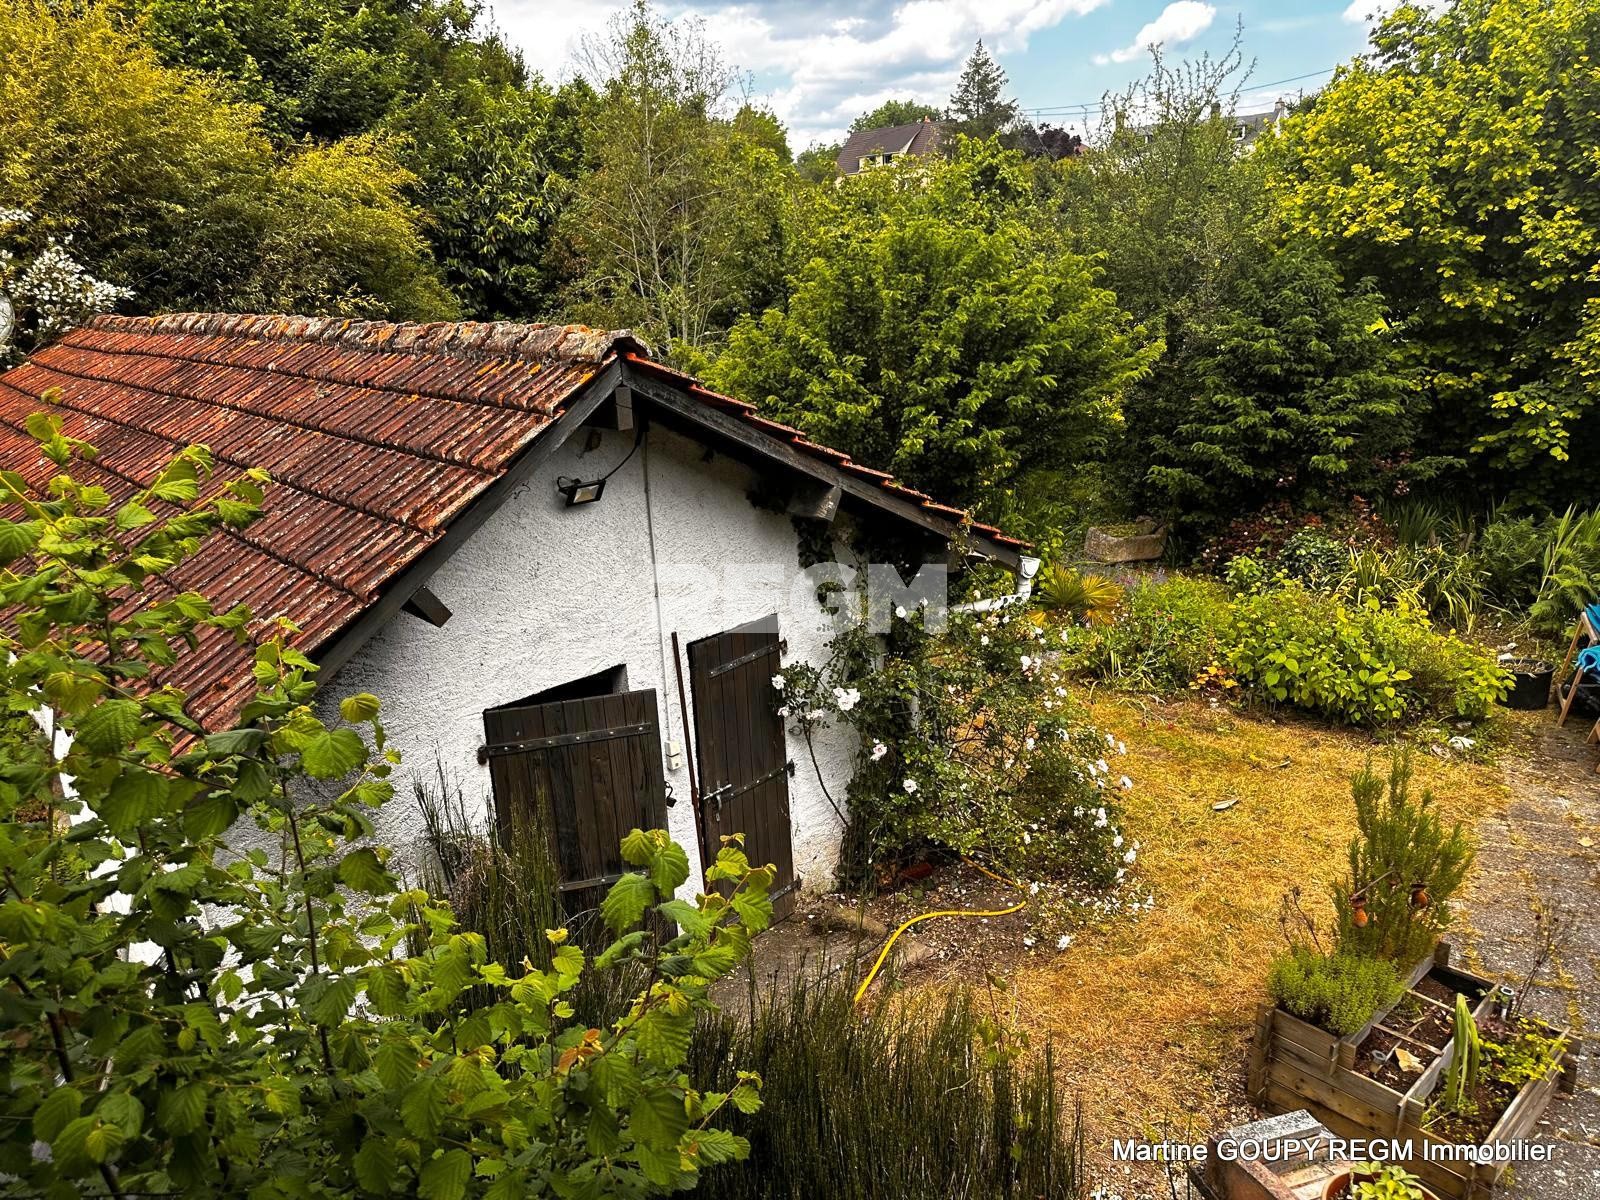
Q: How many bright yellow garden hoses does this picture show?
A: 1